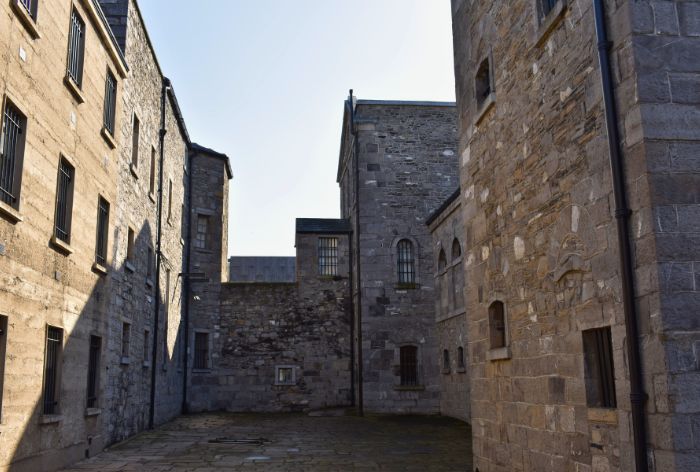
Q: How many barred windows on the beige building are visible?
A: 9